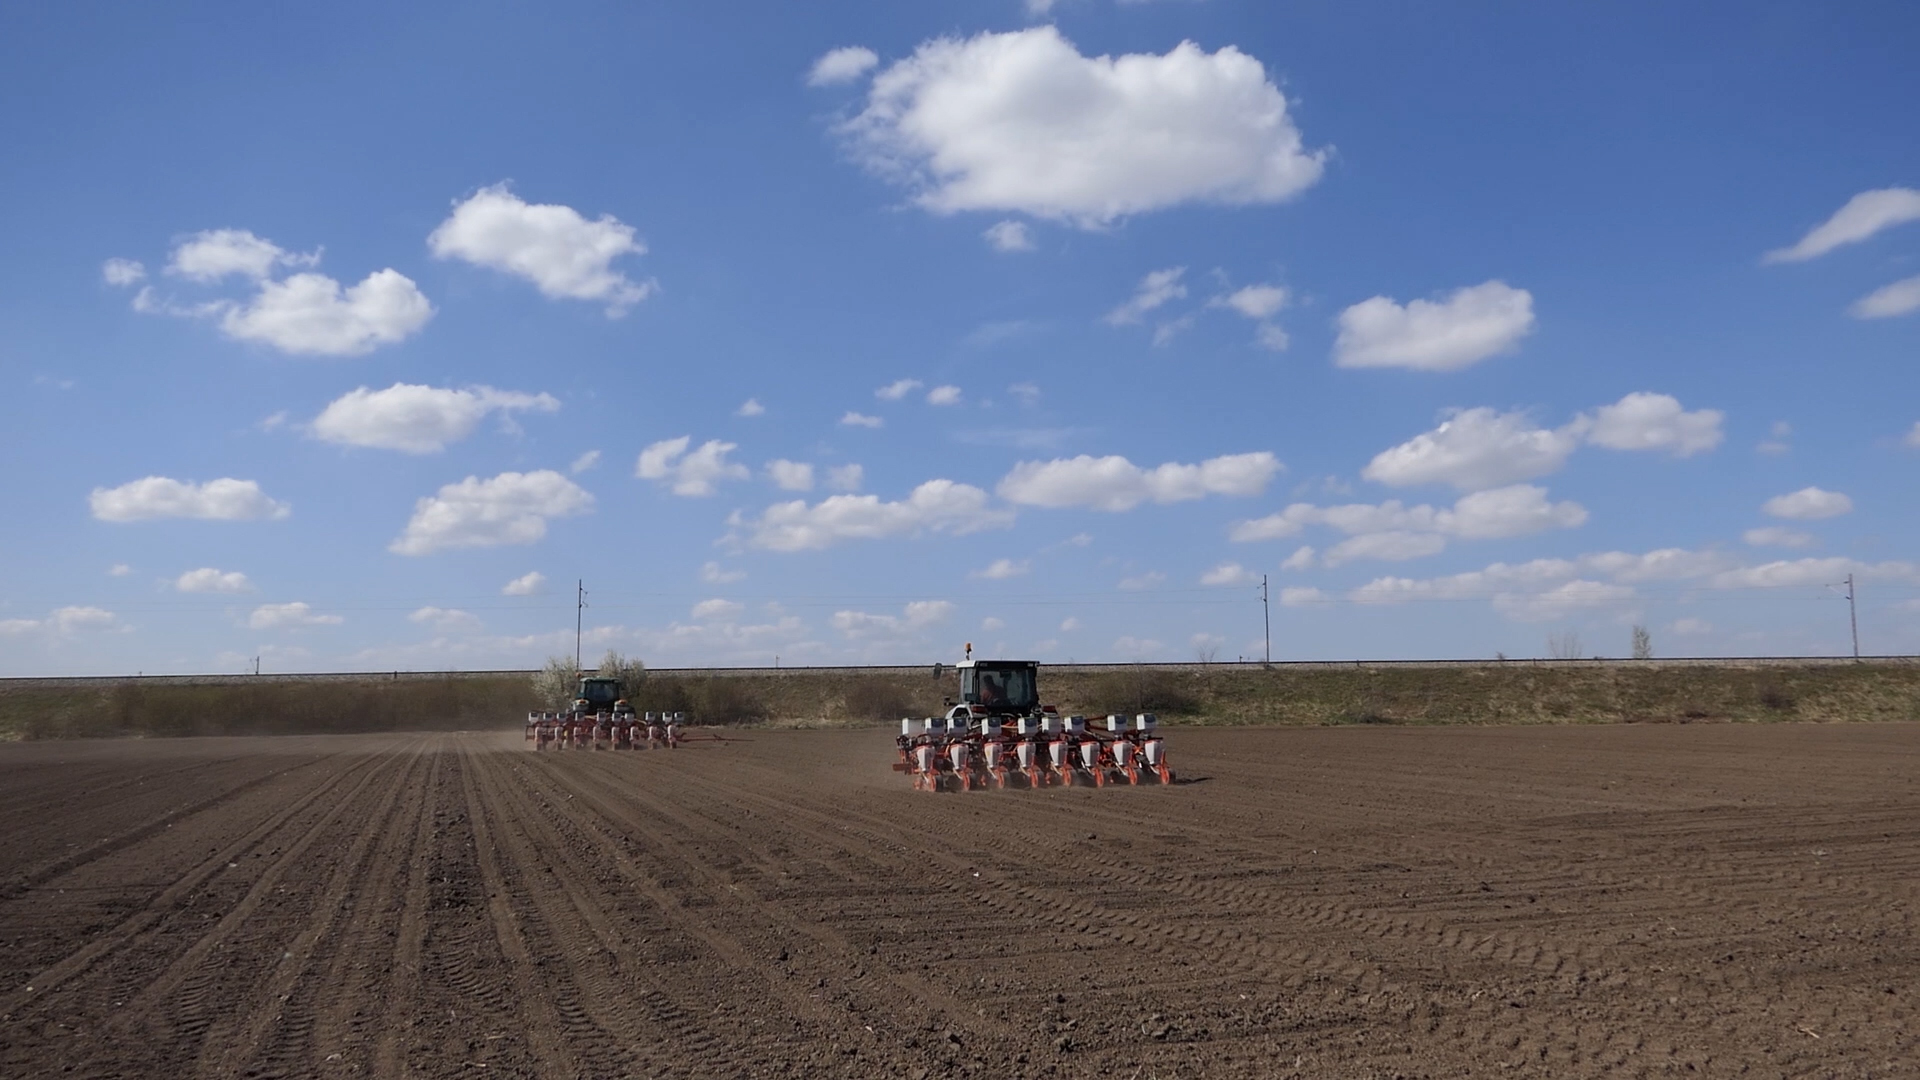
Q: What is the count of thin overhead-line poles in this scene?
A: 3